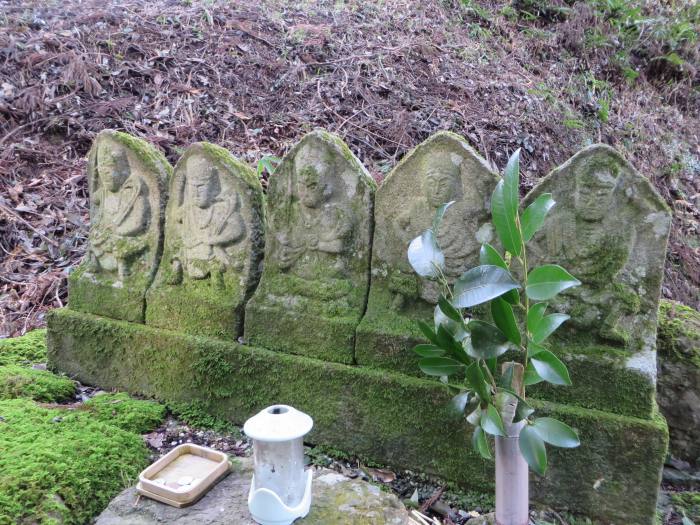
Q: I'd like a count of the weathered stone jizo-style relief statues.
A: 5